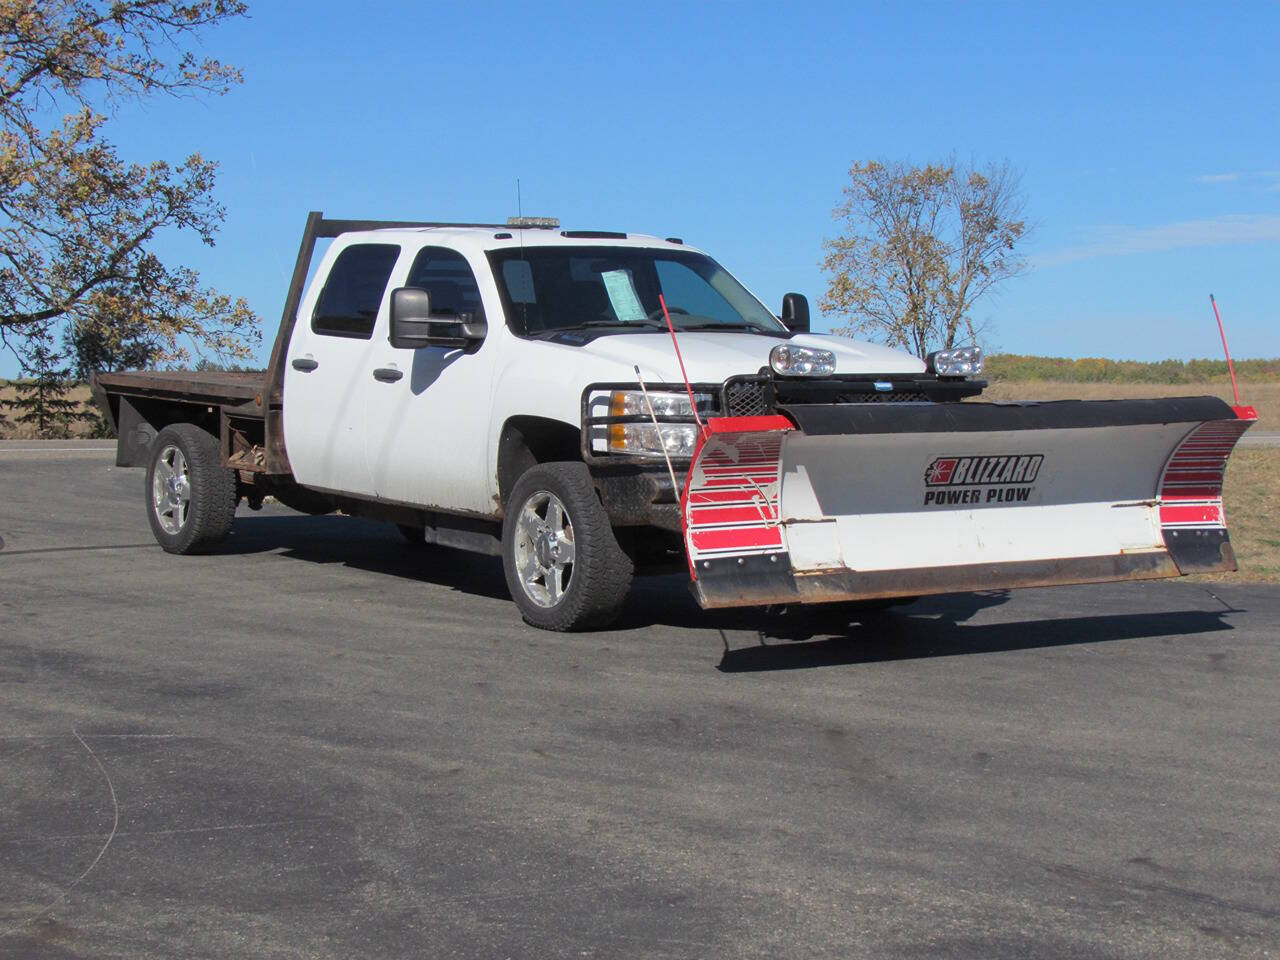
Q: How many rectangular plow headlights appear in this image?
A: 2